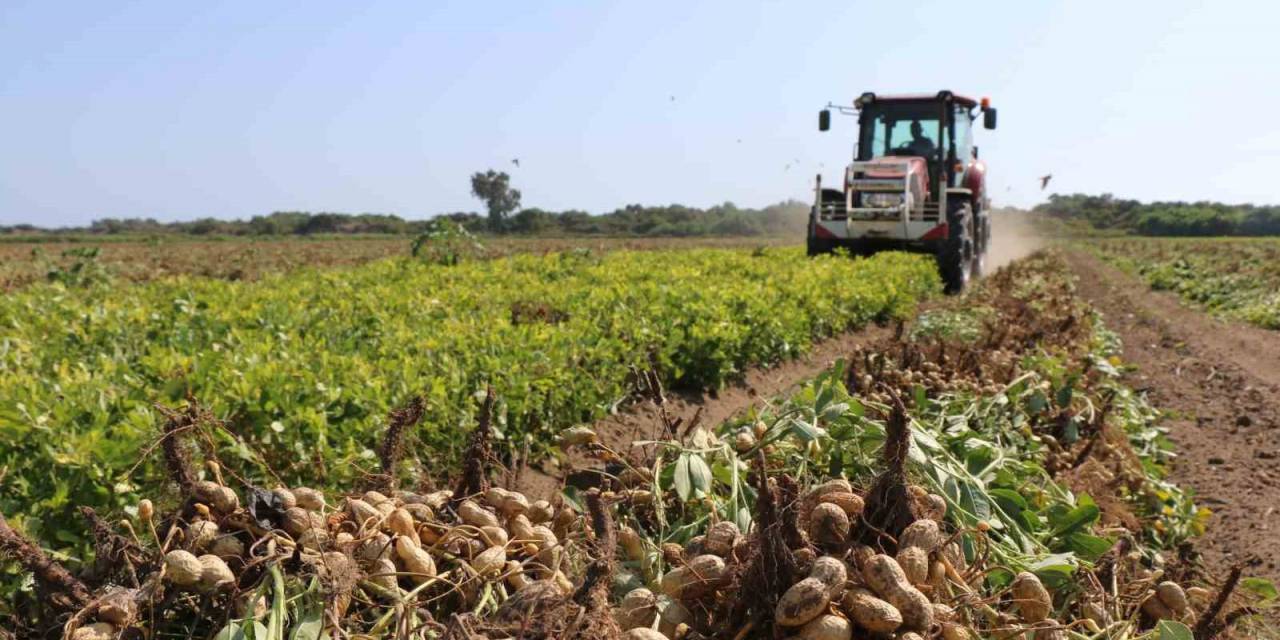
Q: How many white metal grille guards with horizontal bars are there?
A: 1